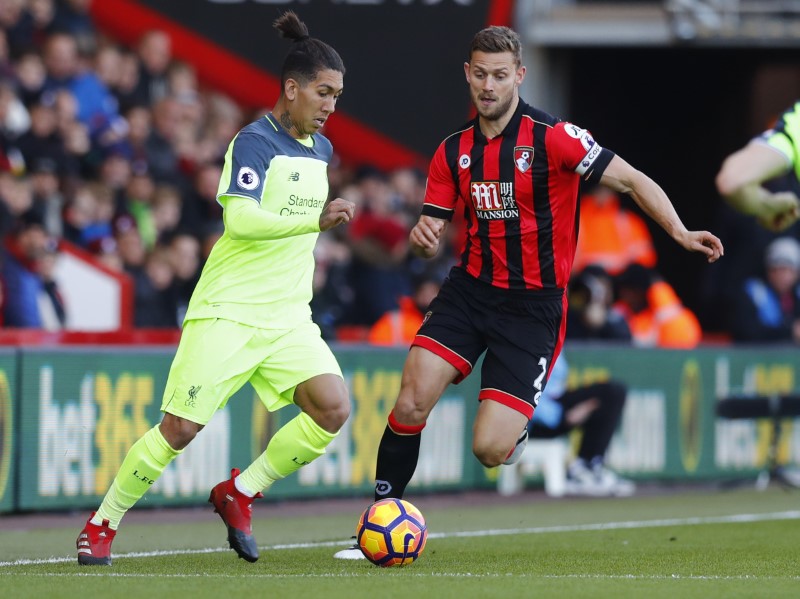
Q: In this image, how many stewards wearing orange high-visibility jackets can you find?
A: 3